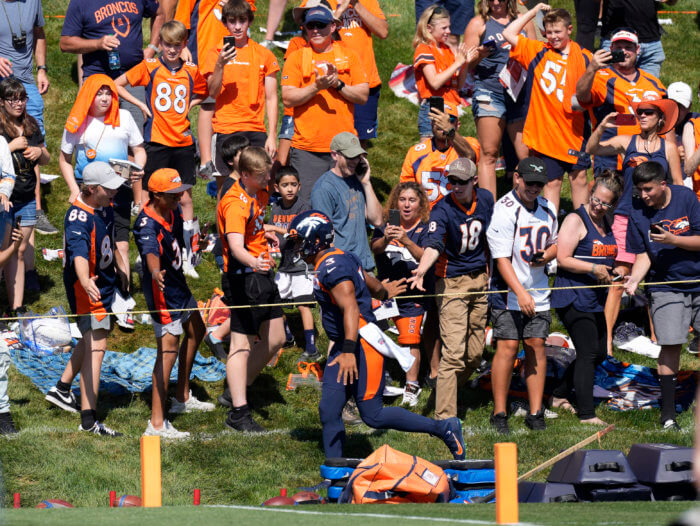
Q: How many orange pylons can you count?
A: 2